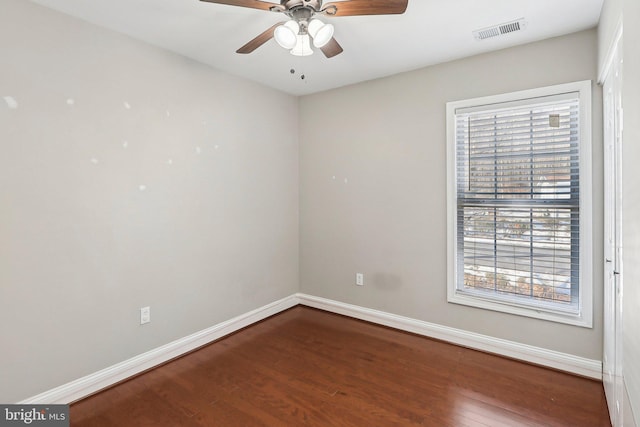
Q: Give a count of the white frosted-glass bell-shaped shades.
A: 3